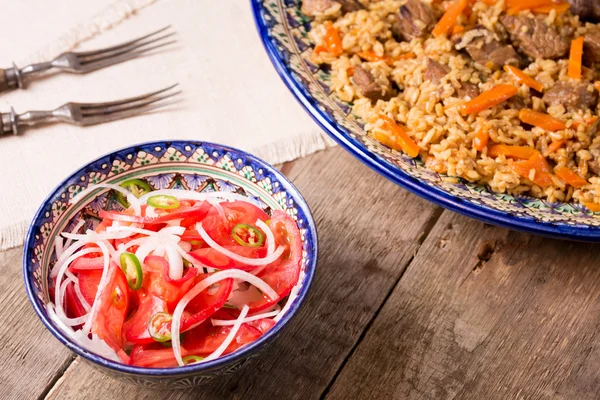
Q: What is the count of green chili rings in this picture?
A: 6